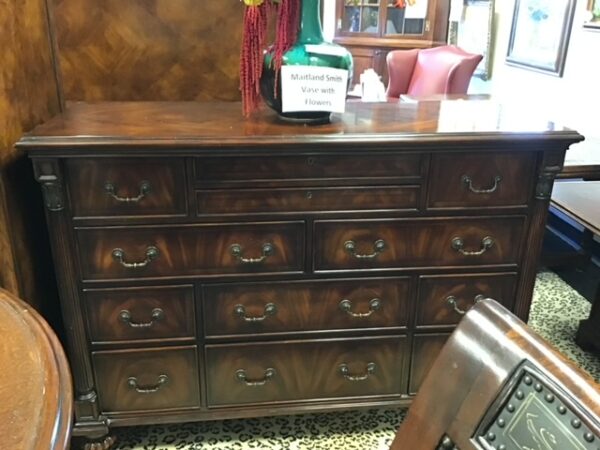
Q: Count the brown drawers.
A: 12